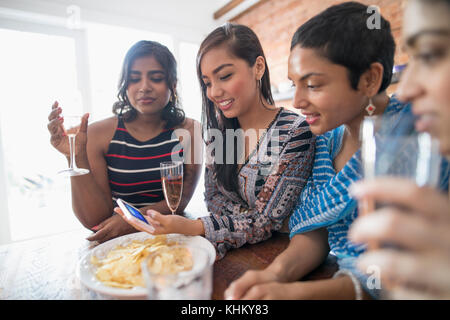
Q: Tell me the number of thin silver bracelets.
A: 1